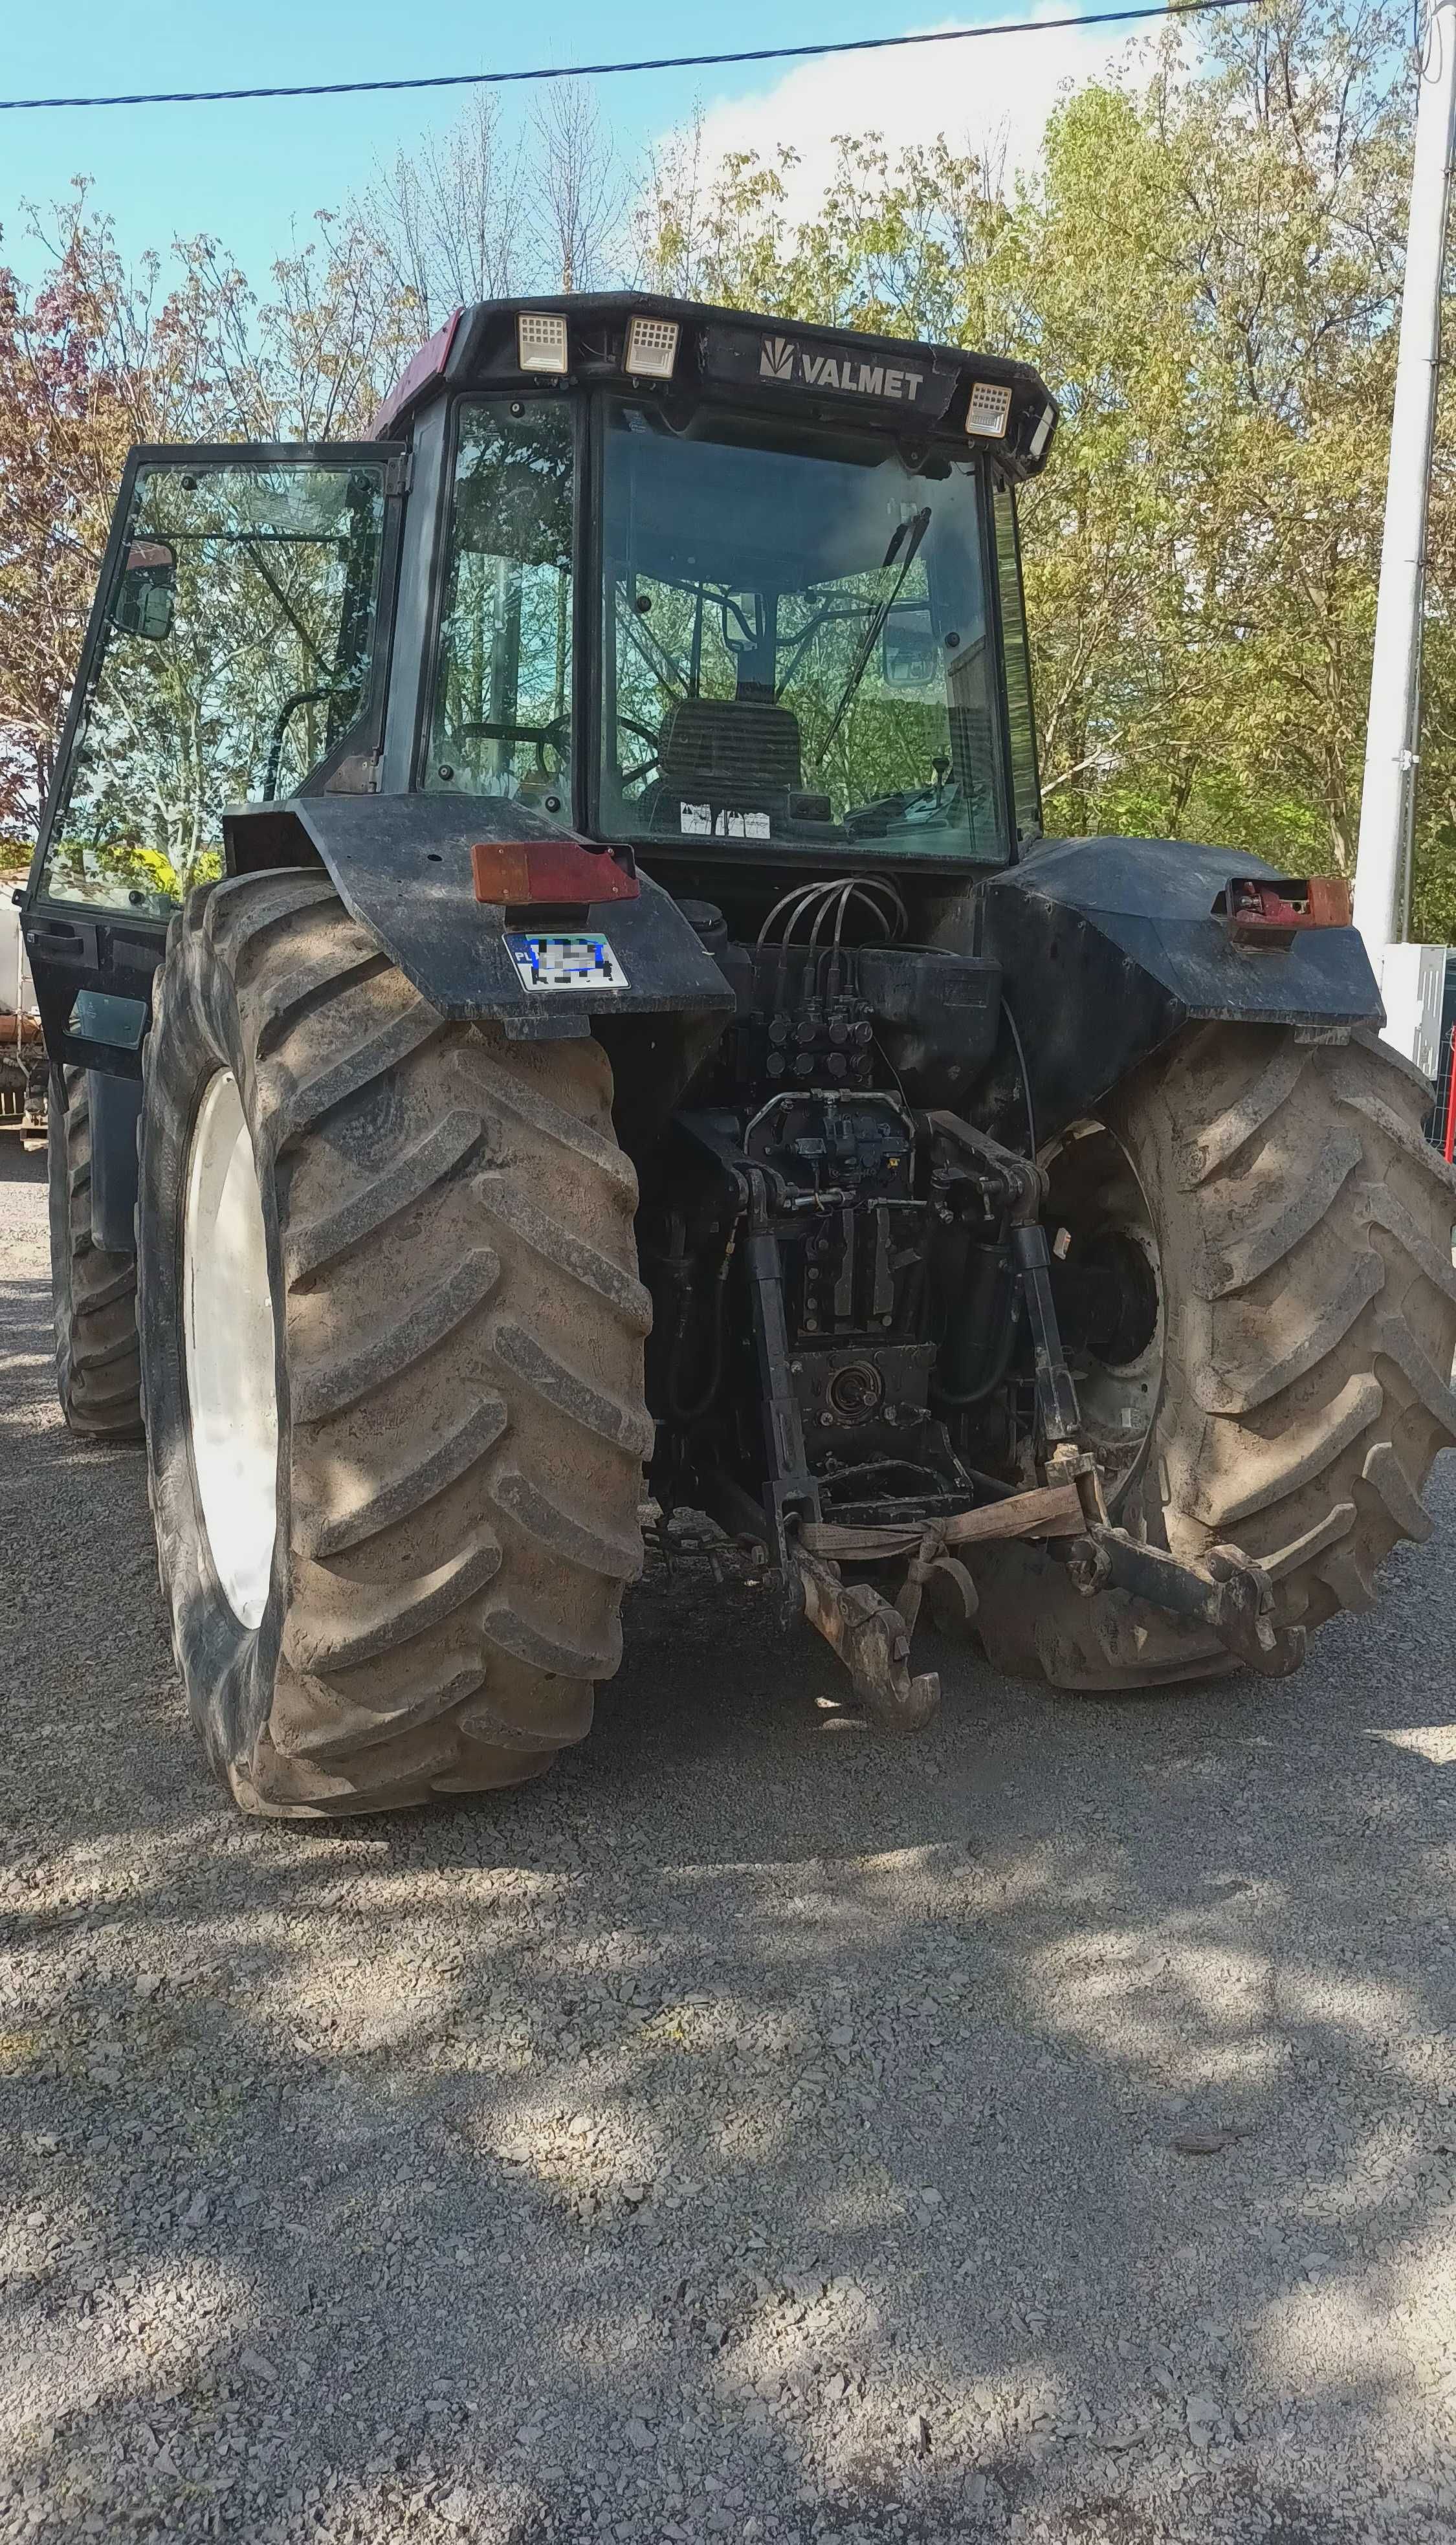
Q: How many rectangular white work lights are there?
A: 3